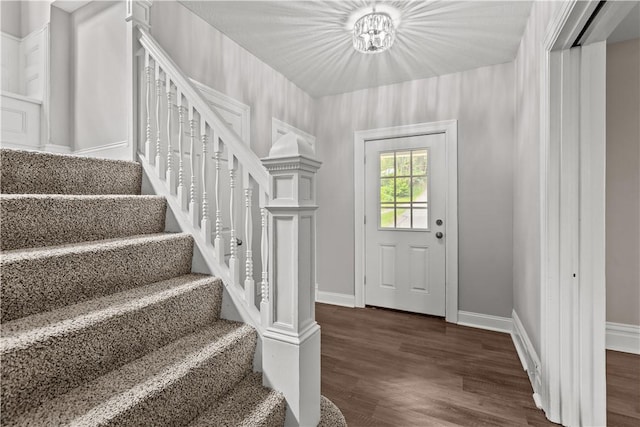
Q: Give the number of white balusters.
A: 10